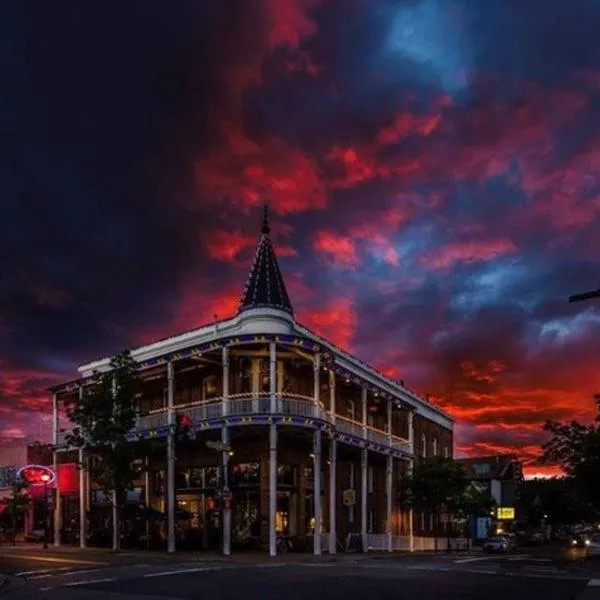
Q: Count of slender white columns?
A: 11